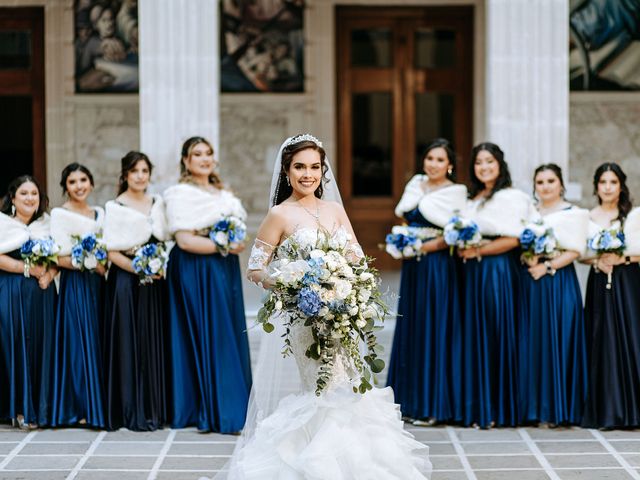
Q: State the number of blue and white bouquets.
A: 9